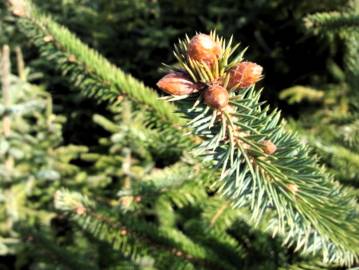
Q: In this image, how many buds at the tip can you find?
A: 4